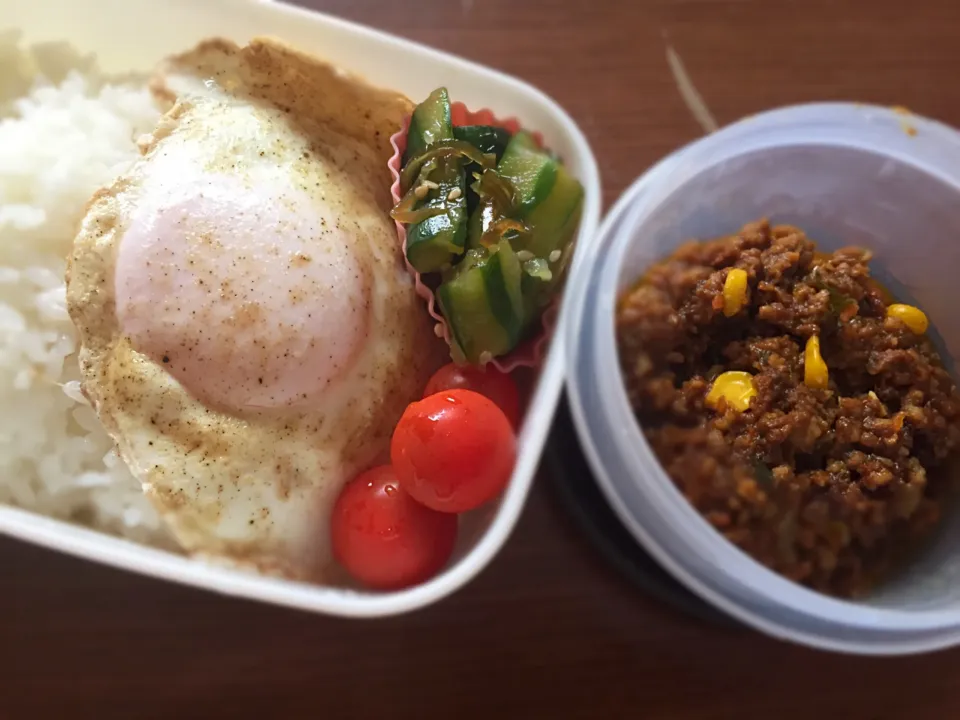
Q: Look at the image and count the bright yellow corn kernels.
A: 4